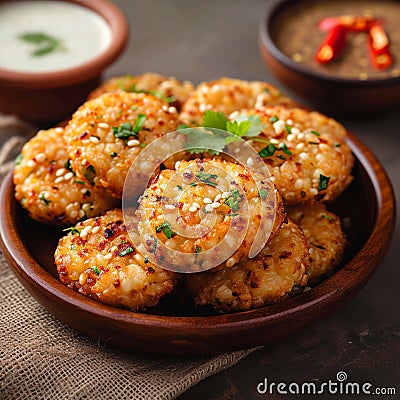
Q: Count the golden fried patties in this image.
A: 9